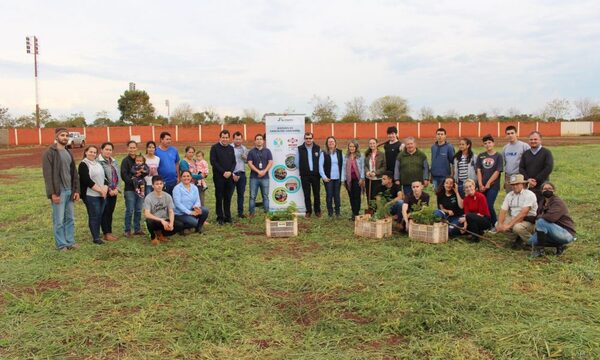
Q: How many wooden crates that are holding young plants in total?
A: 3